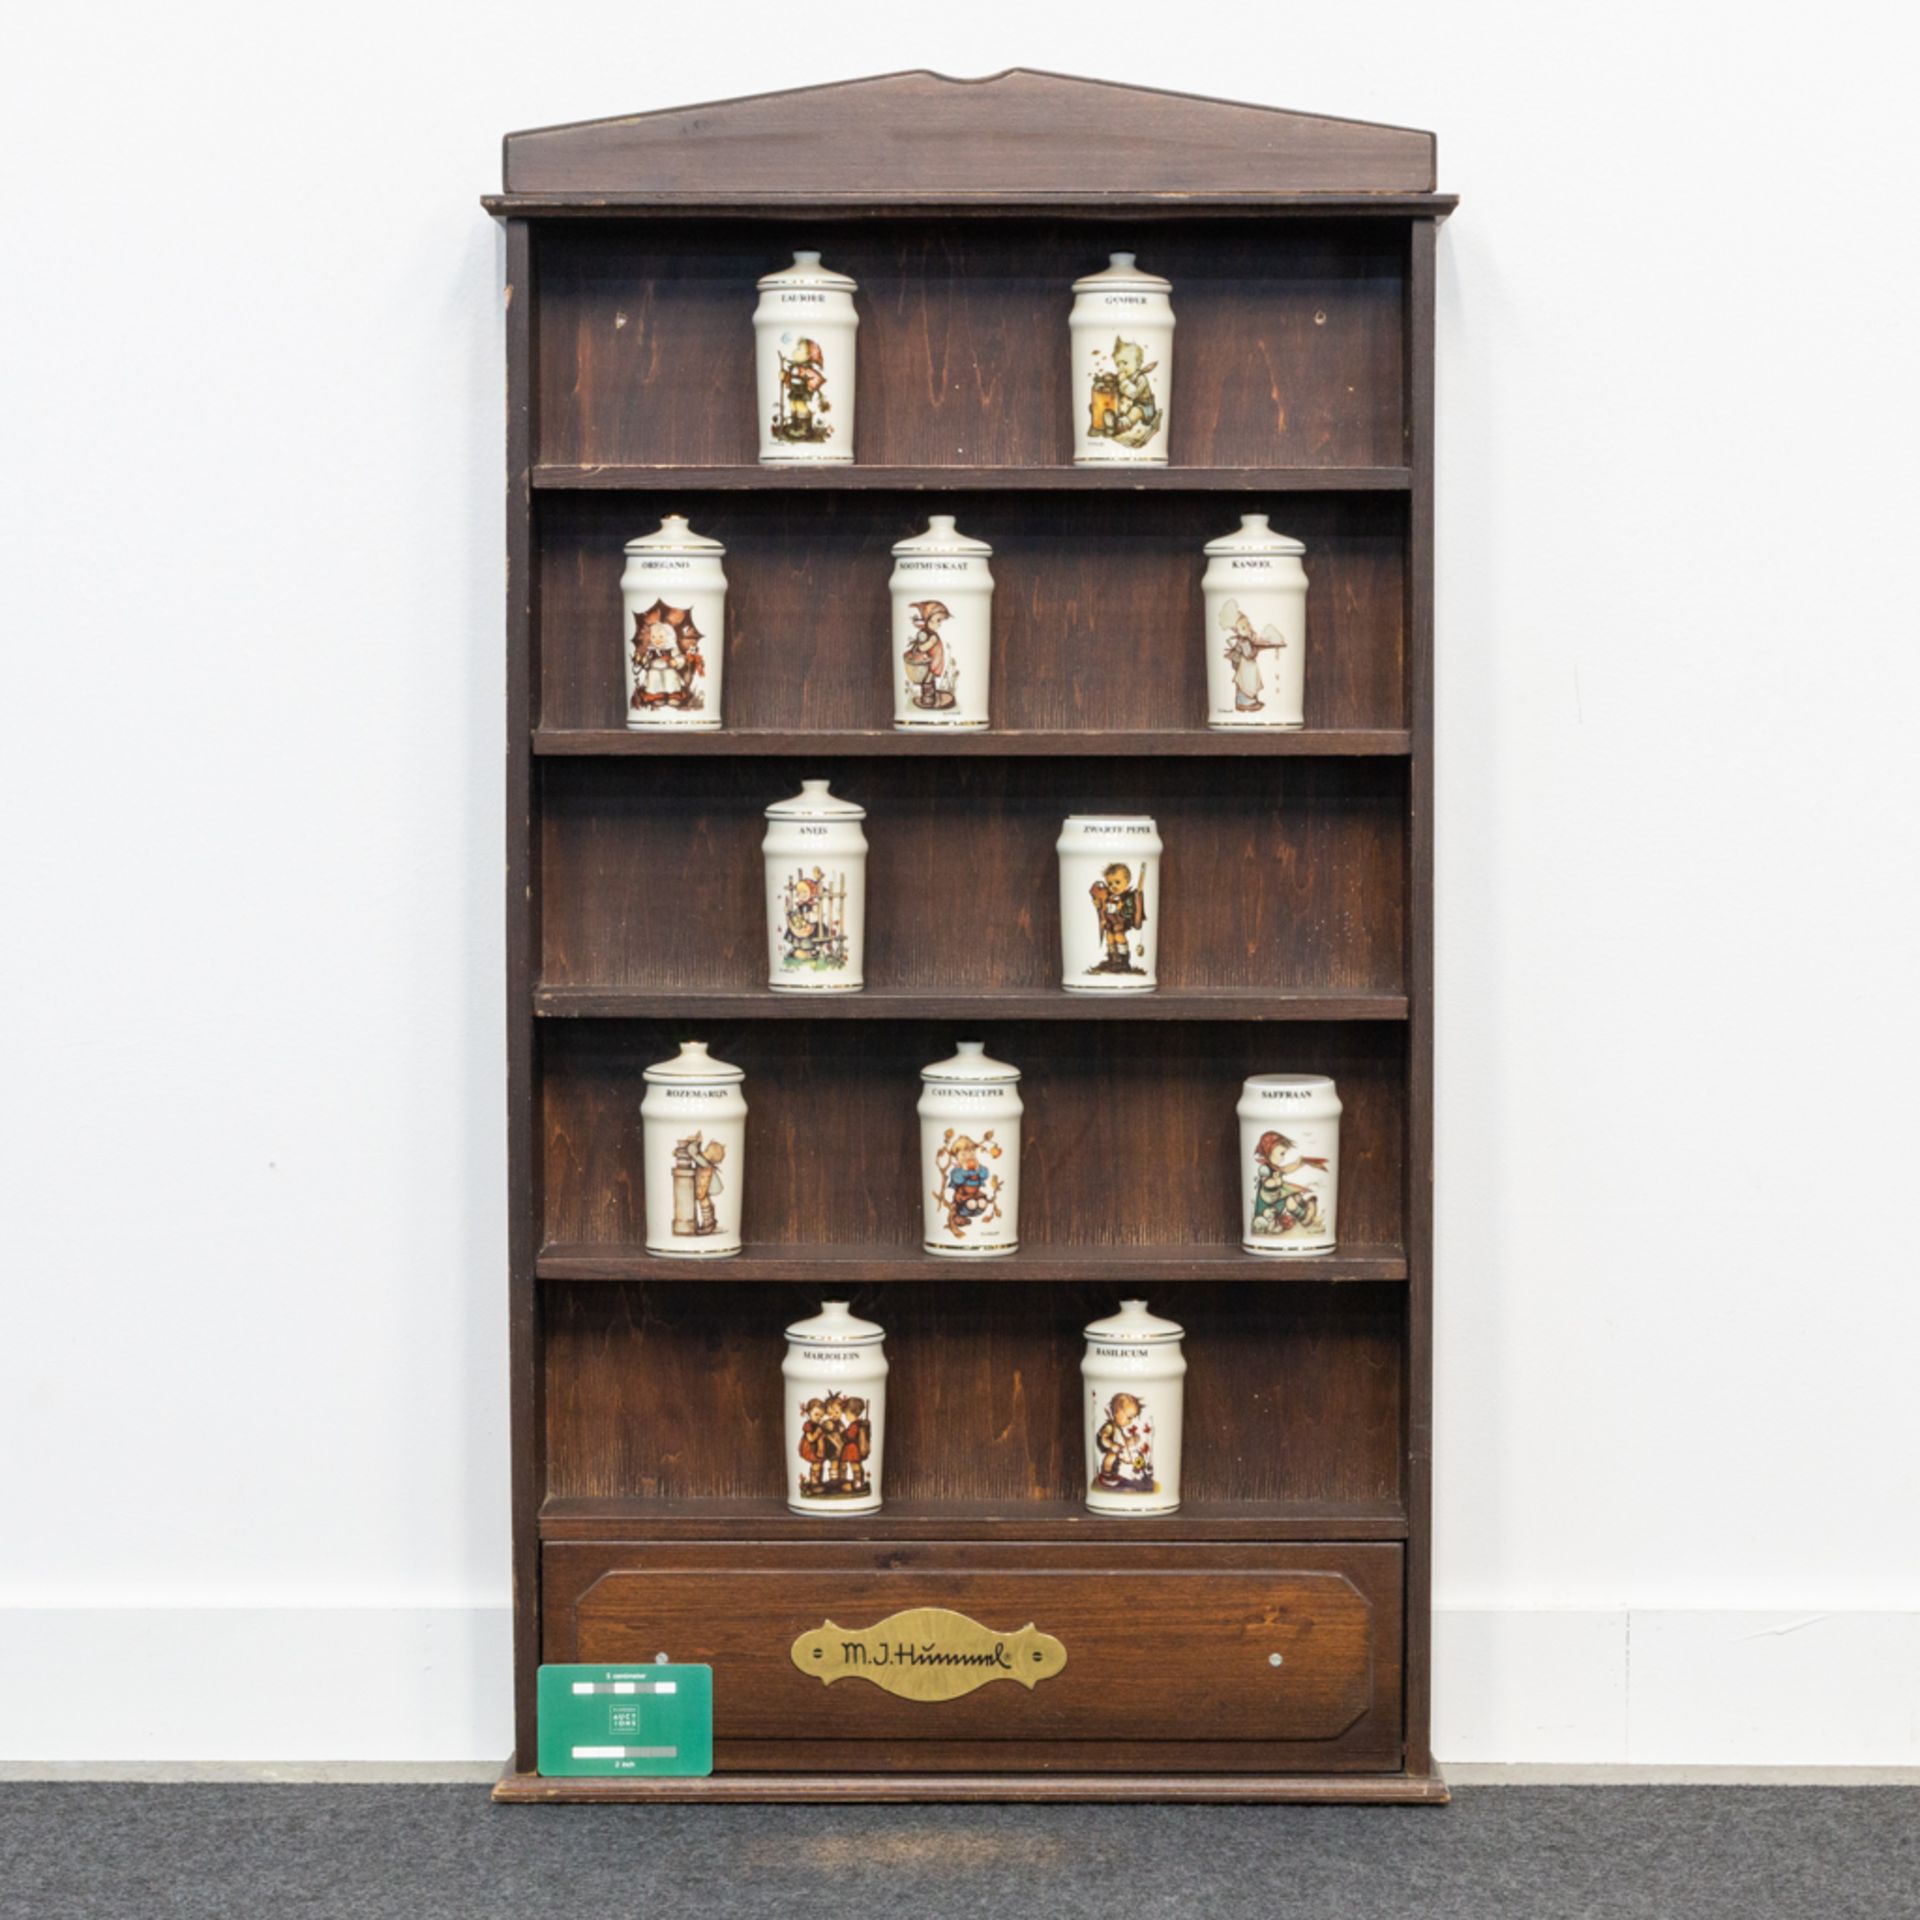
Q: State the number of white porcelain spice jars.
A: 12